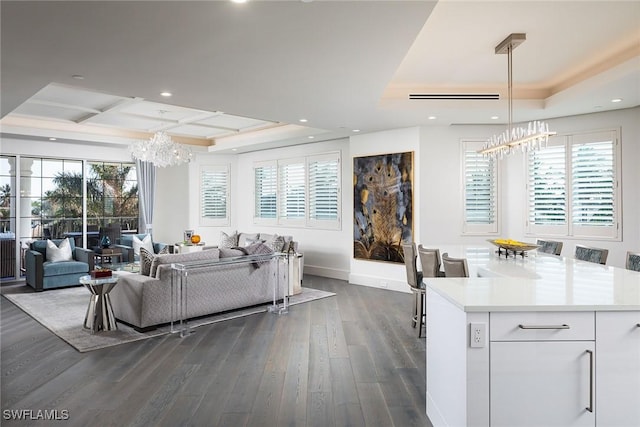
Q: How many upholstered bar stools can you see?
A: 6